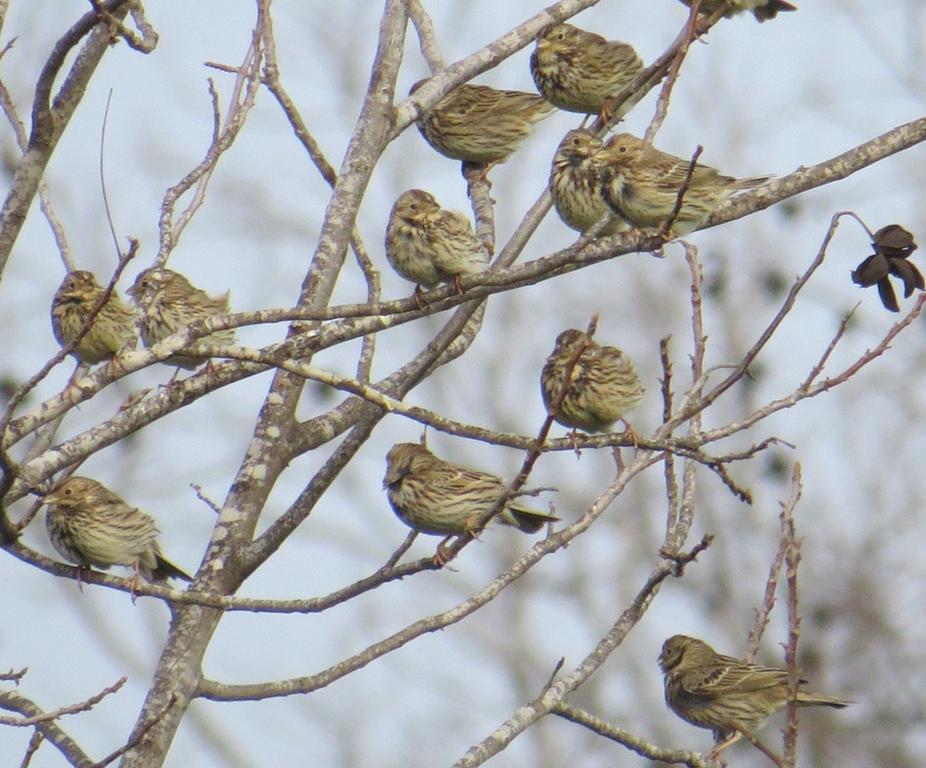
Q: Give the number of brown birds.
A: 12